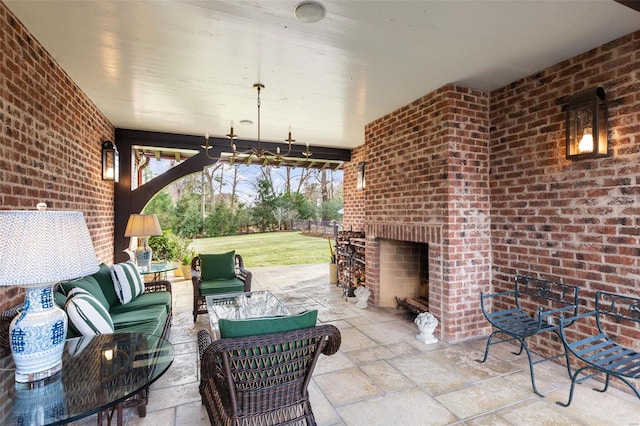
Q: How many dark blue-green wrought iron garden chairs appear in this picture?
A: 2